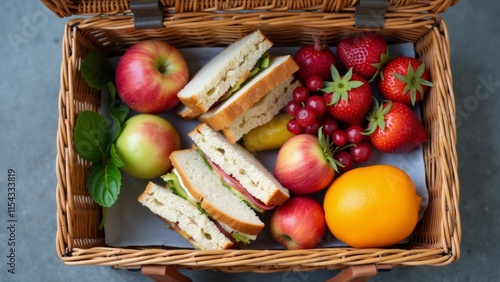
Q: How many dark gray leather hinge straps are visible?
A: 2